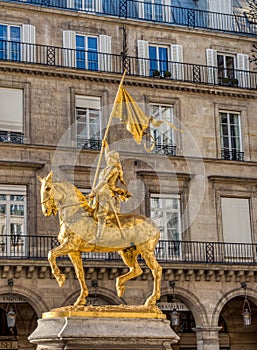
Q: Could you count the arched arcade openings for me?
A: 4